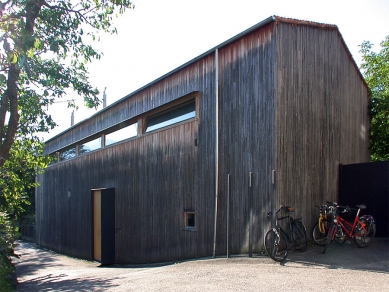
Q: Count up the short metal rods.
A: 3